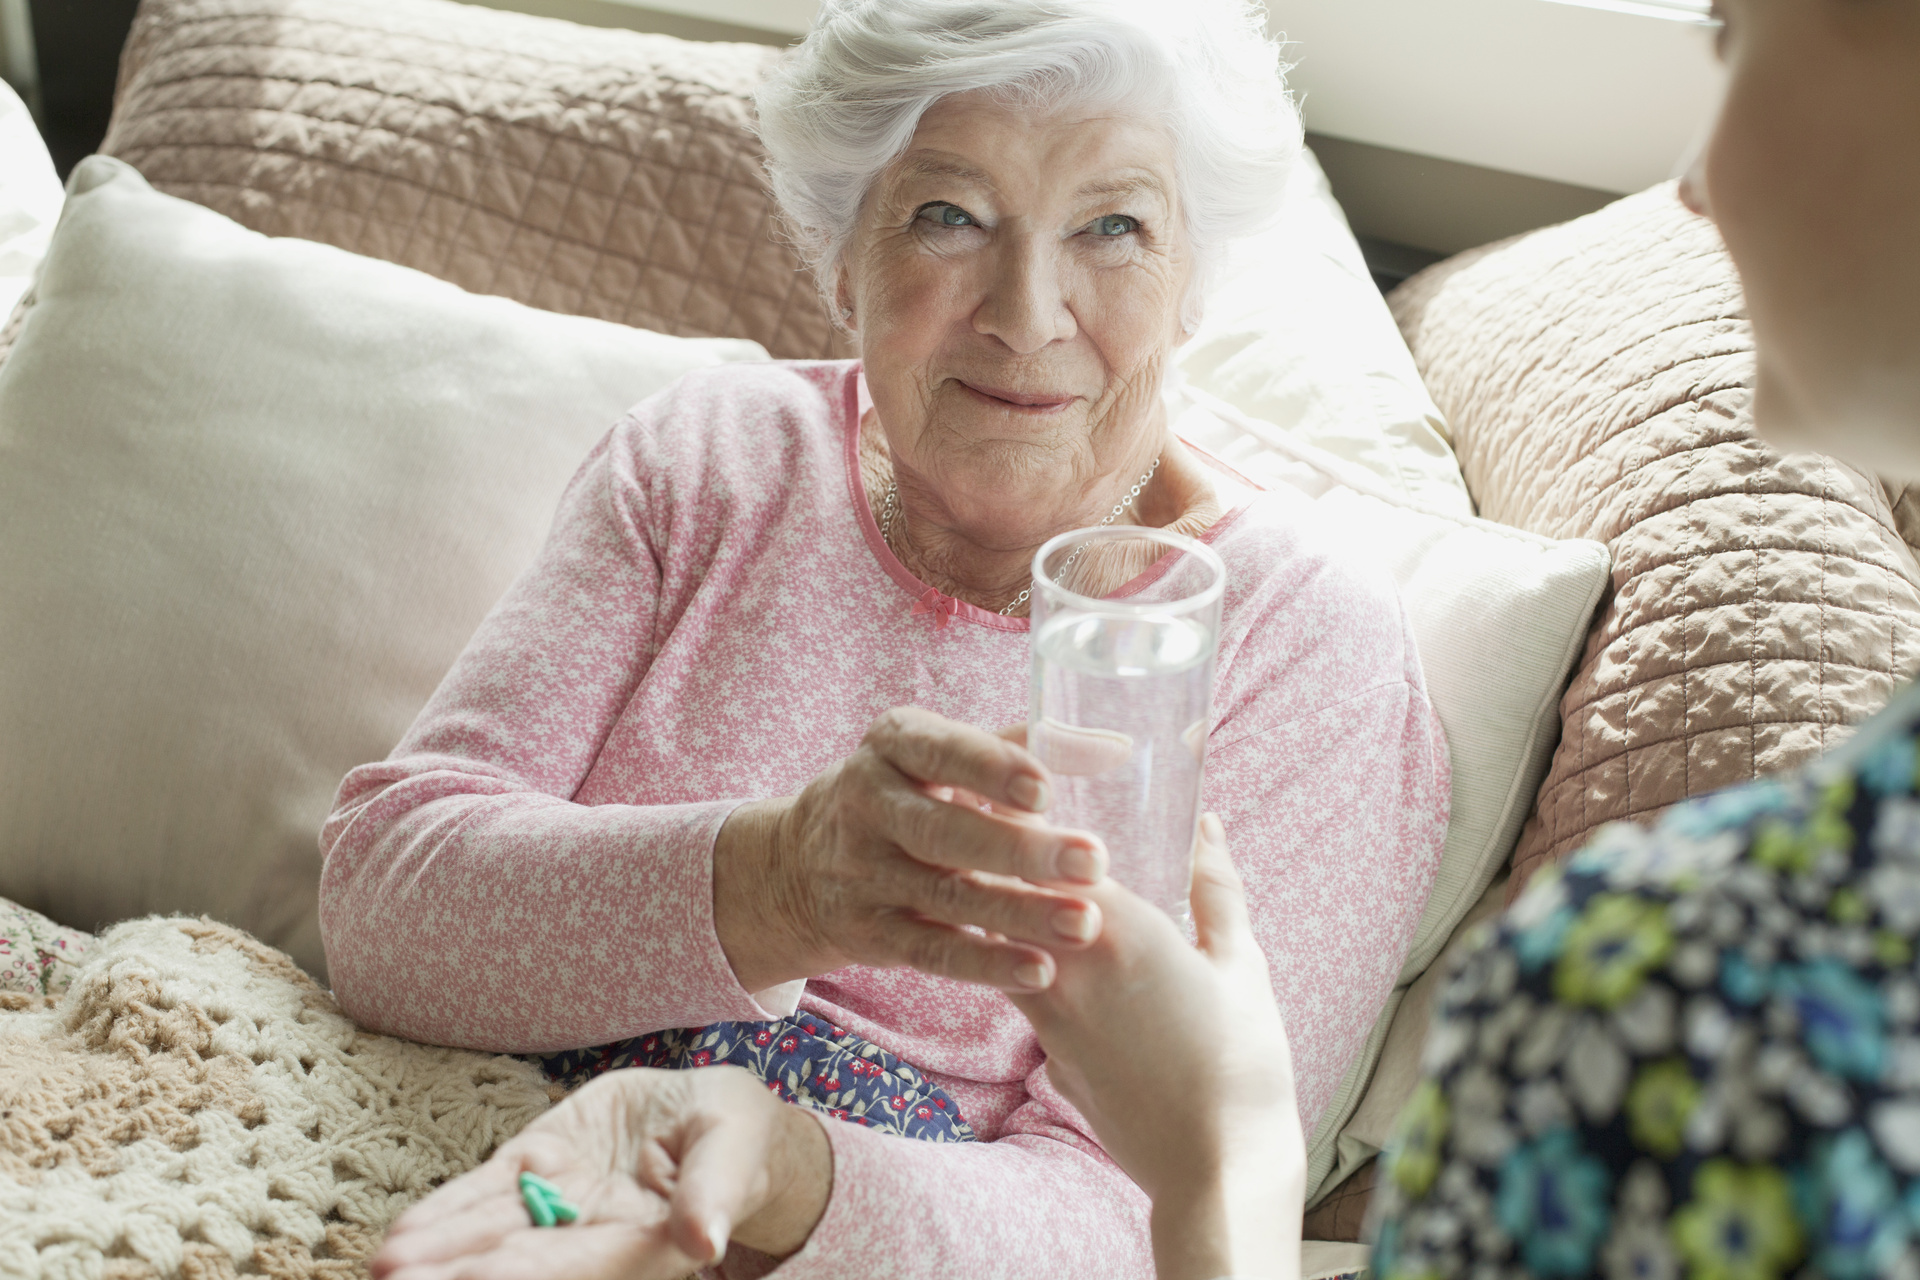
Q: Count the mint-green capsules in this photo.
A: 3